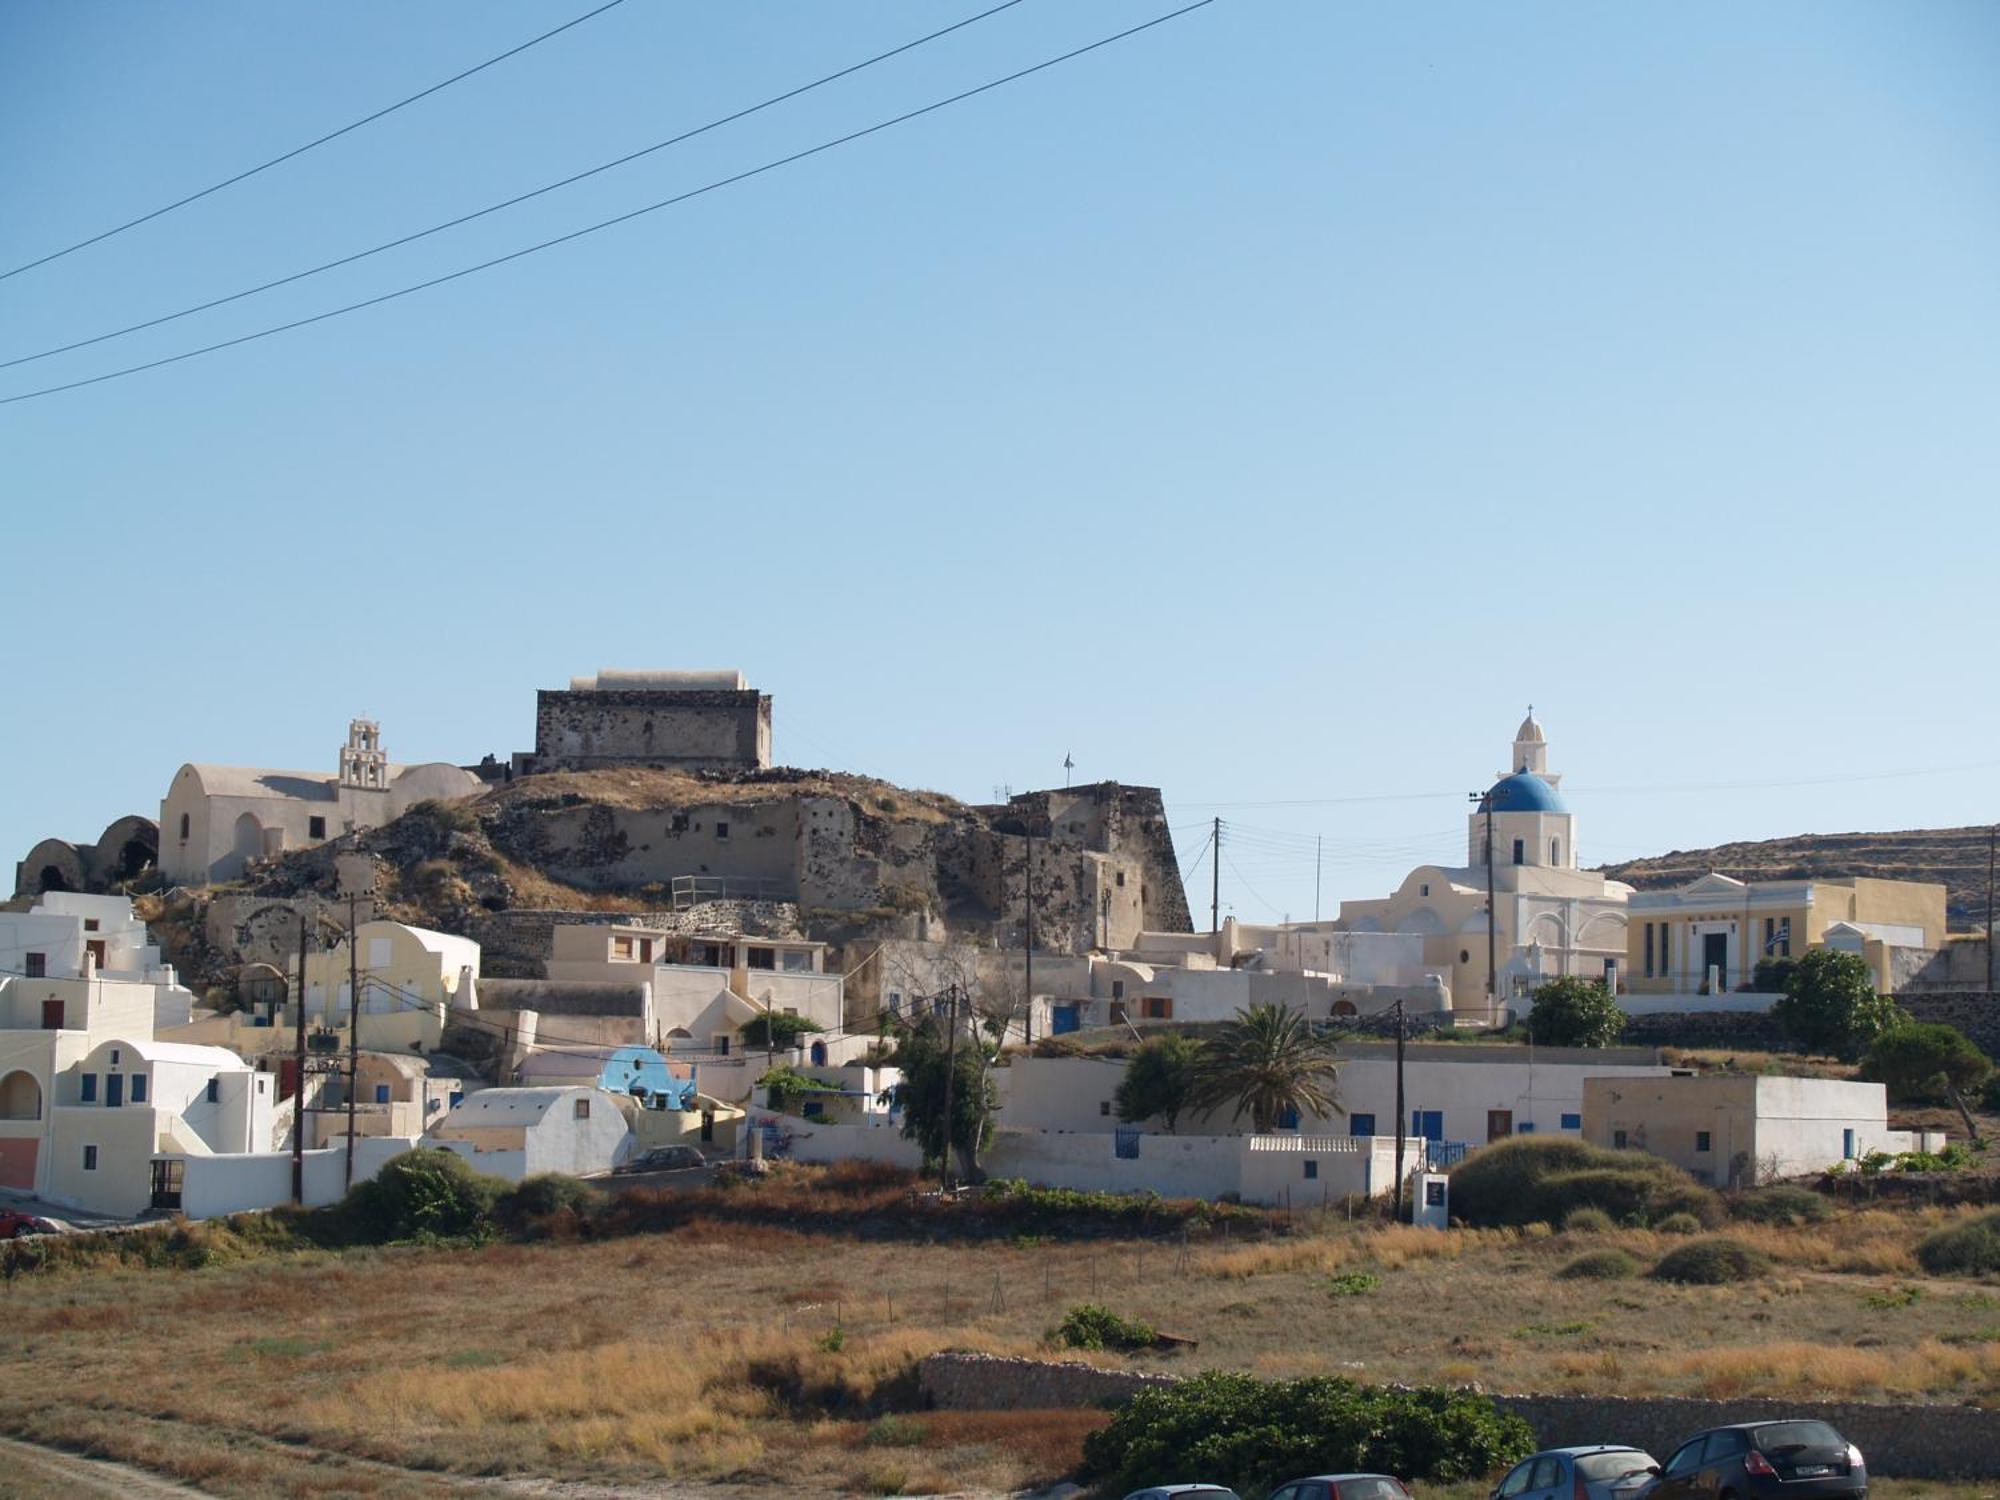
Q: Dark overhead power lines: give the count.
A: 3